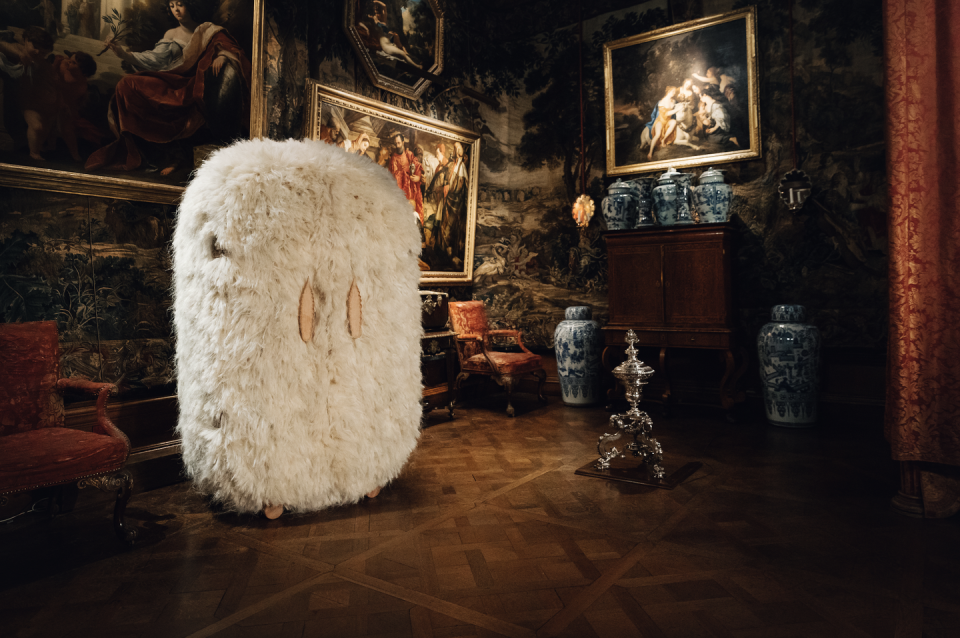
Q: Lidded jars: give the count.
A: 5